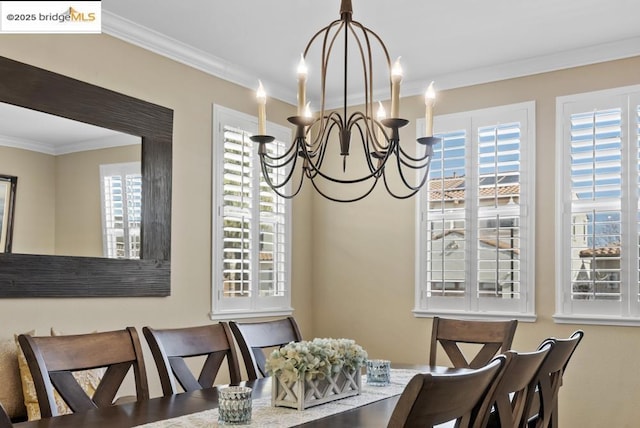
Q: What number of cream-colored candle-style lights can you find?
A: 6